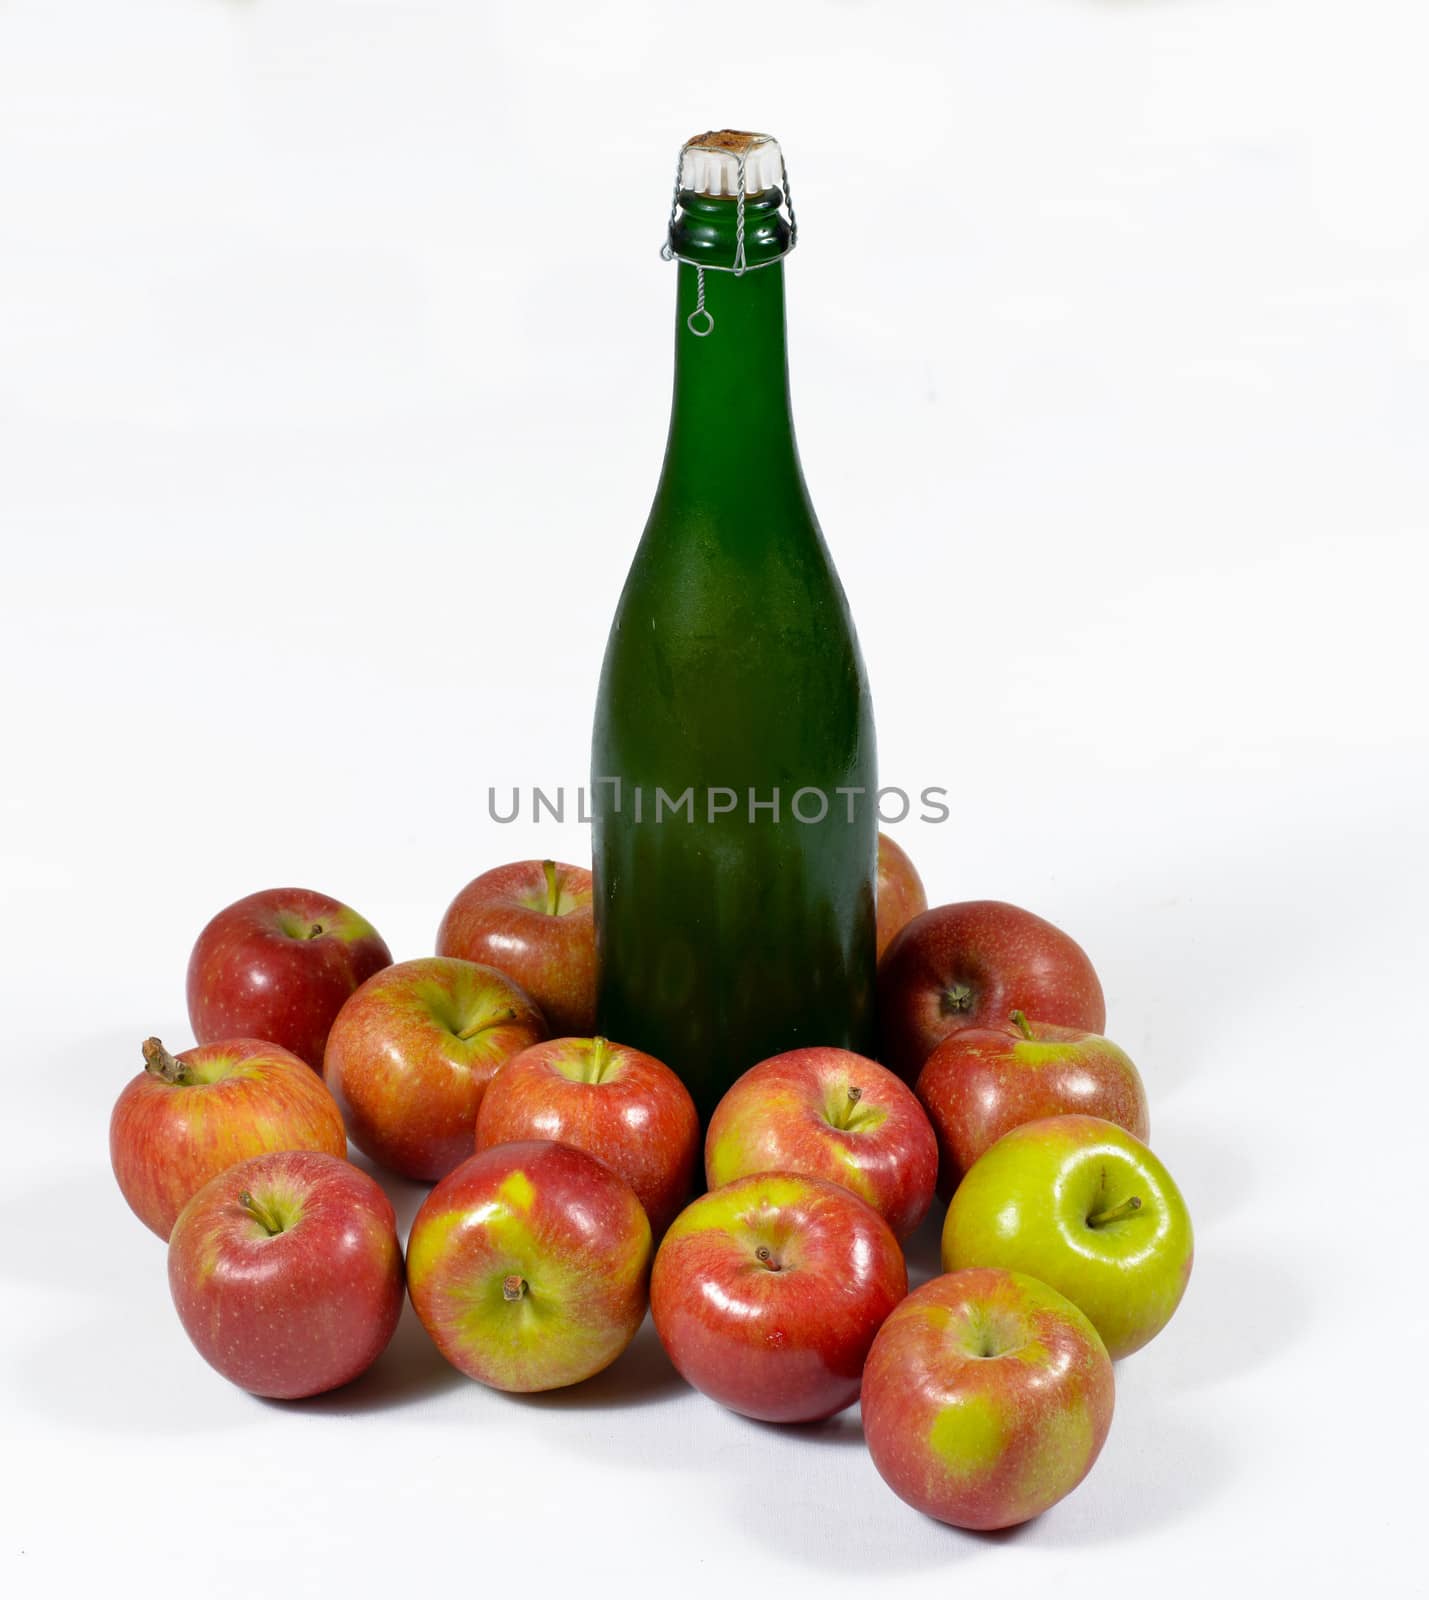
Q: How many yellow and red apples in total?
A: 14